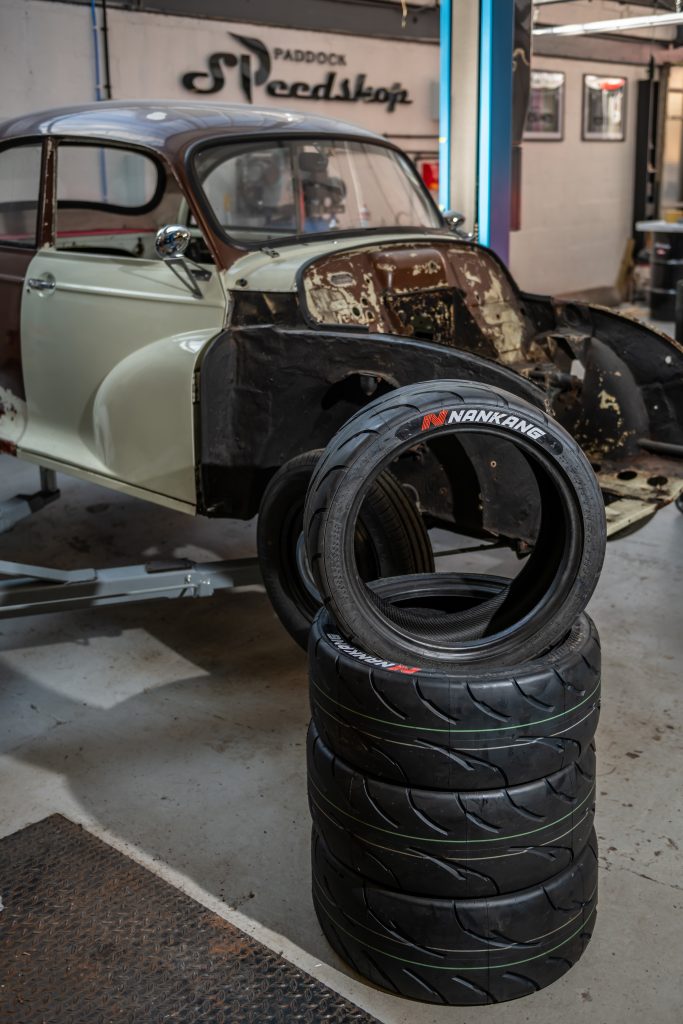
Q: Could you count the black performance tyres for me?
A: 4